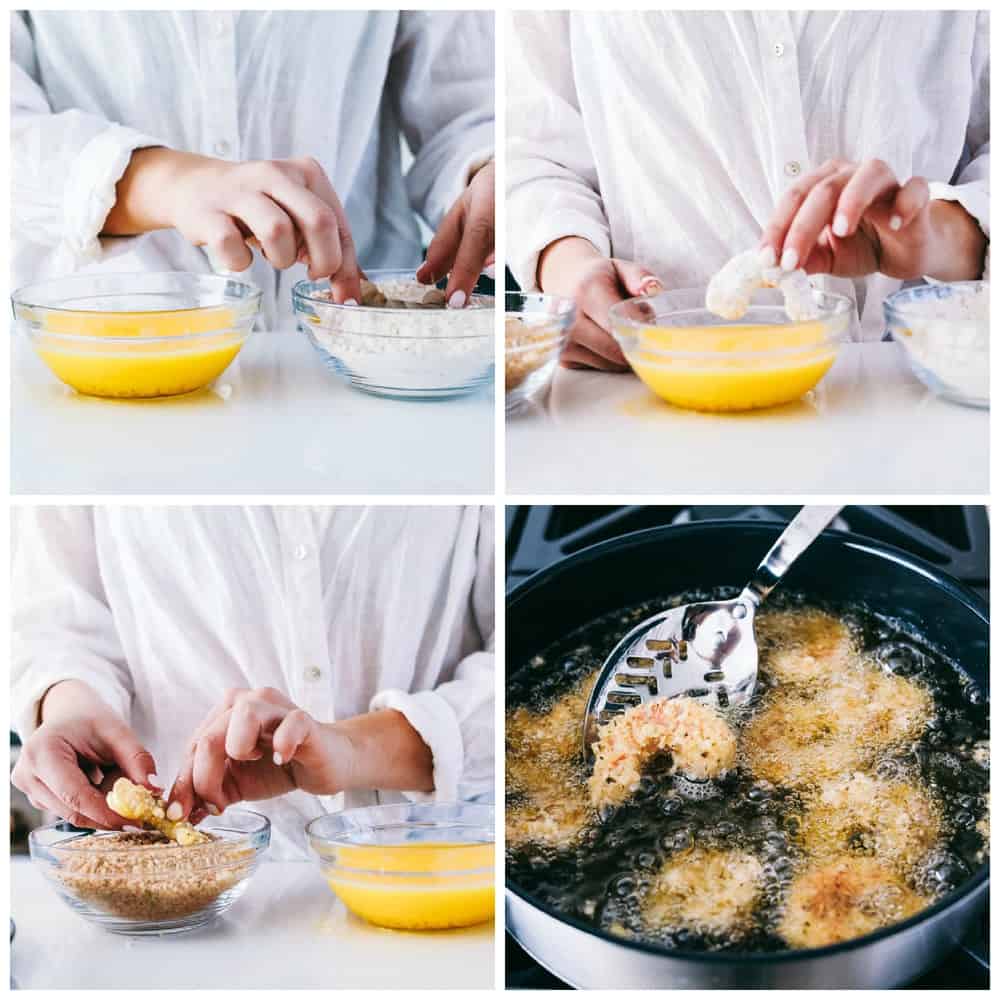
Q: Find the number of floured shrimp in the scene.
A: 1